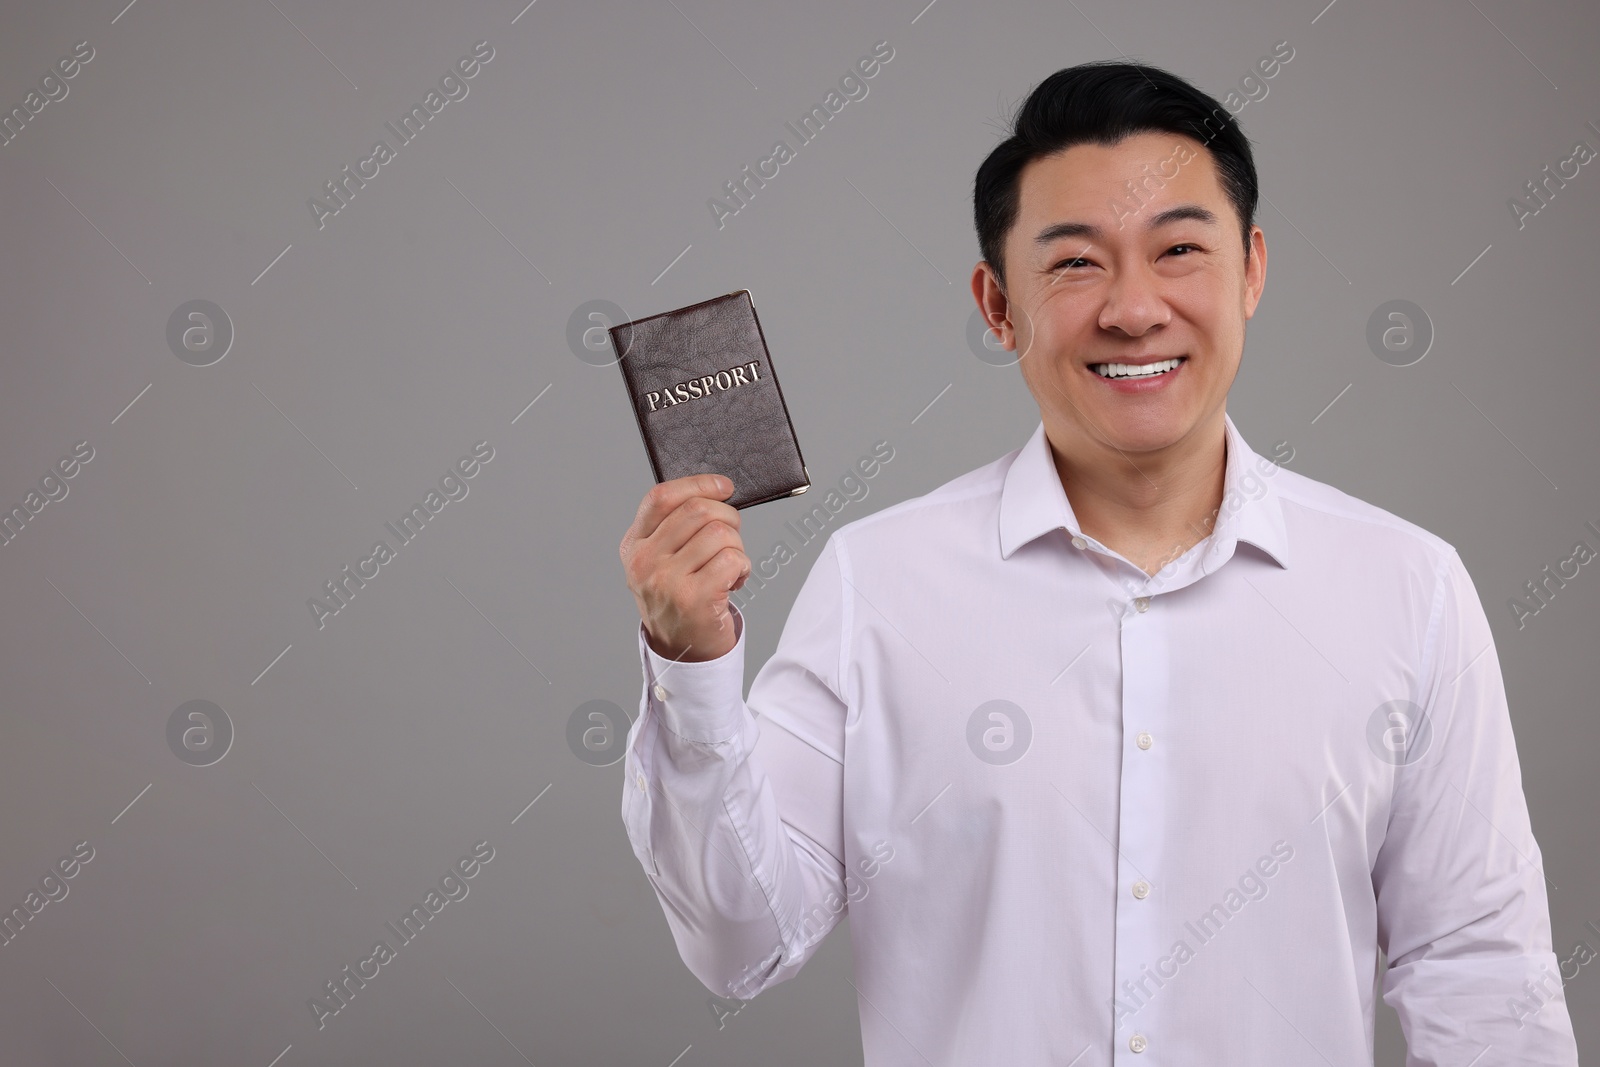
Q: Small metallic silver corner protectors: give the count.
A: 2